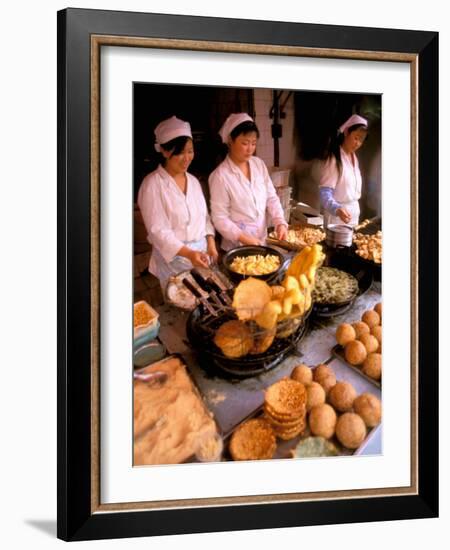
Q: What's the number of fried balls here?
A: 15